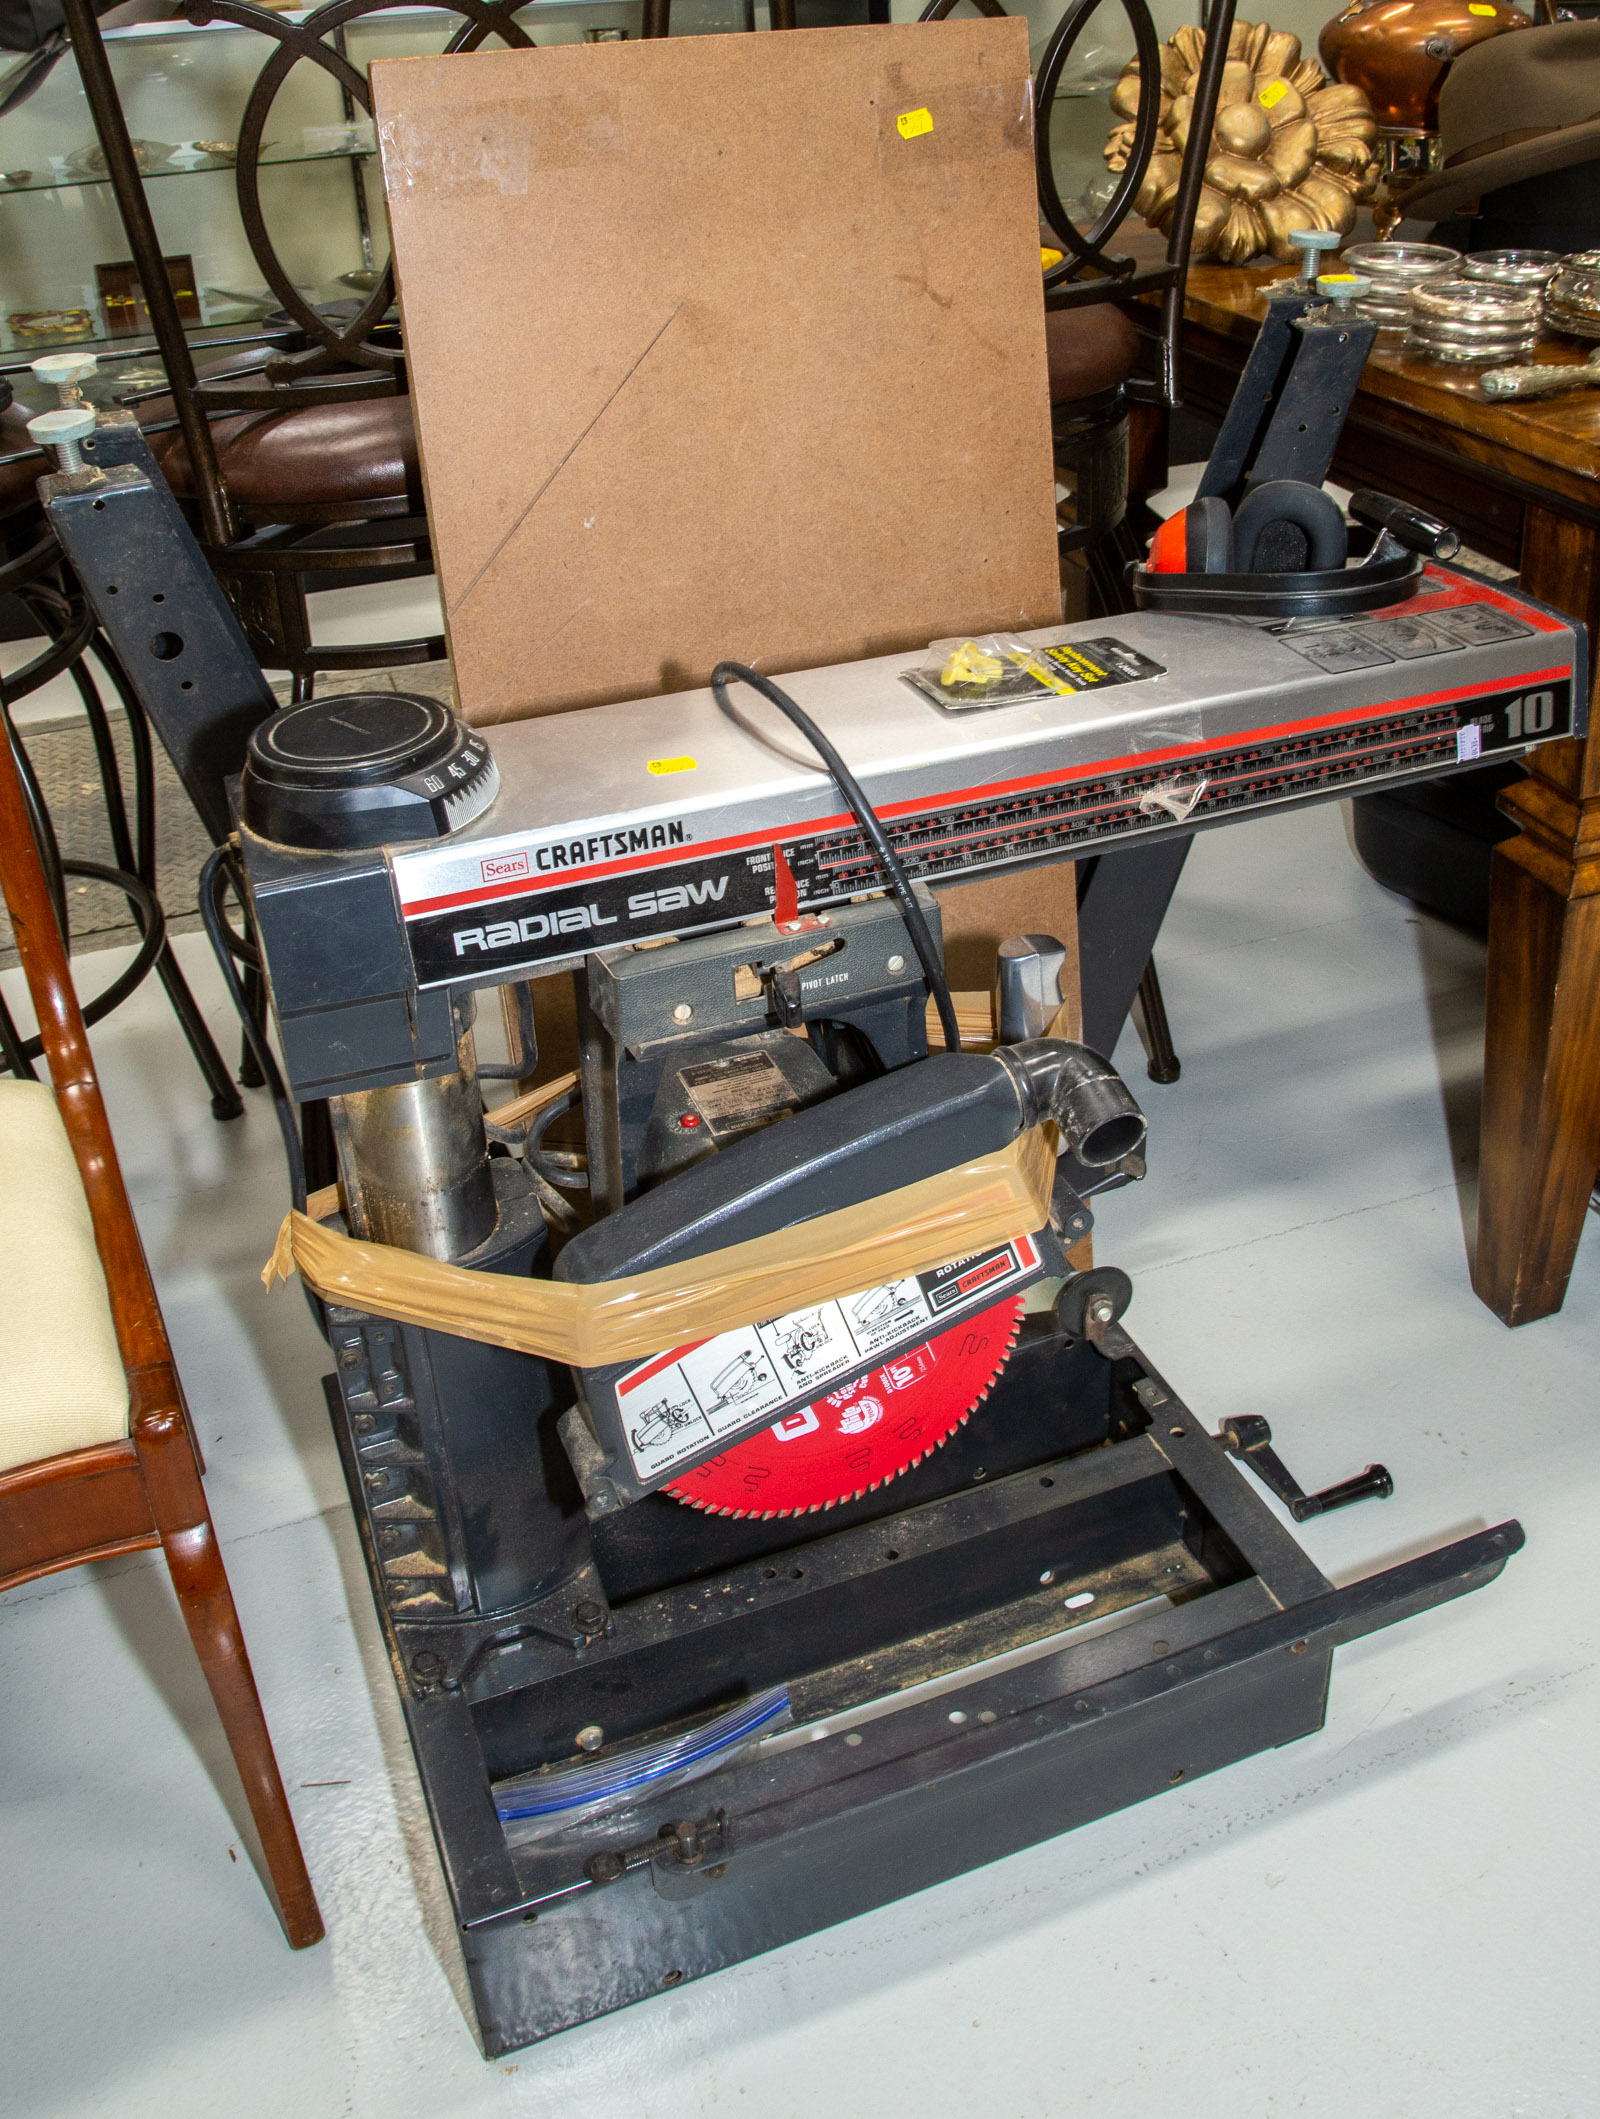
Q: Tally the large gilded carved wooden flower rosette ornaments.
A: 1